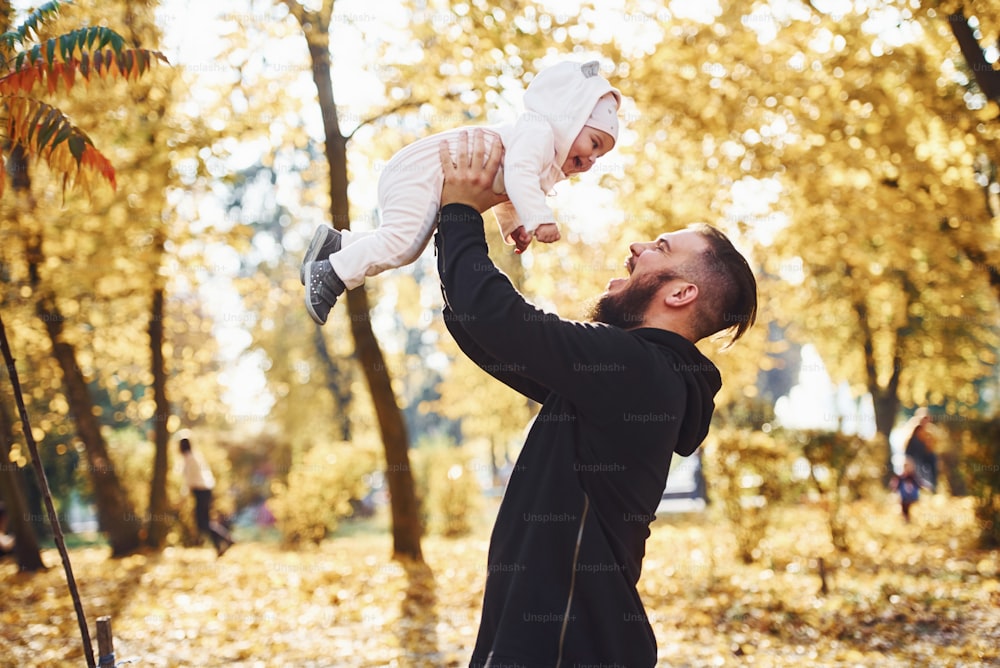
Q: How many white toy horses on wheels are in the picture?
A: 0